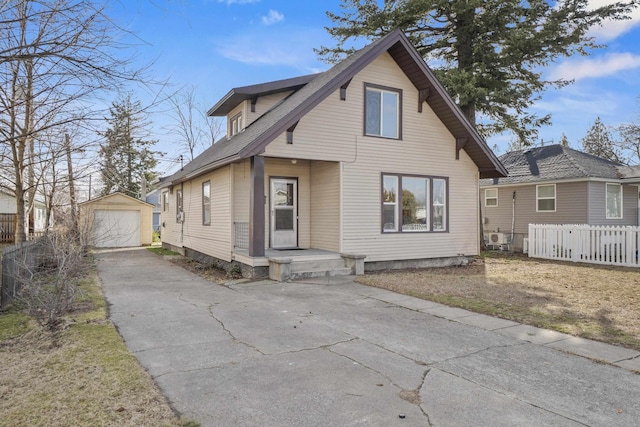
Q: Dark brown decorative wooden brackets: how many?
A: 5